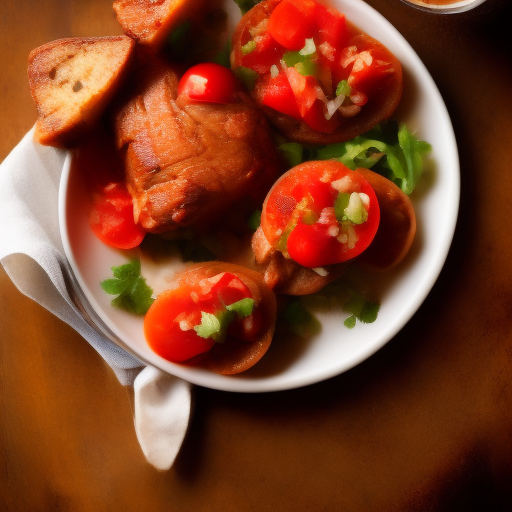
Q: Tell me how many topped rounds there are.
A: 3